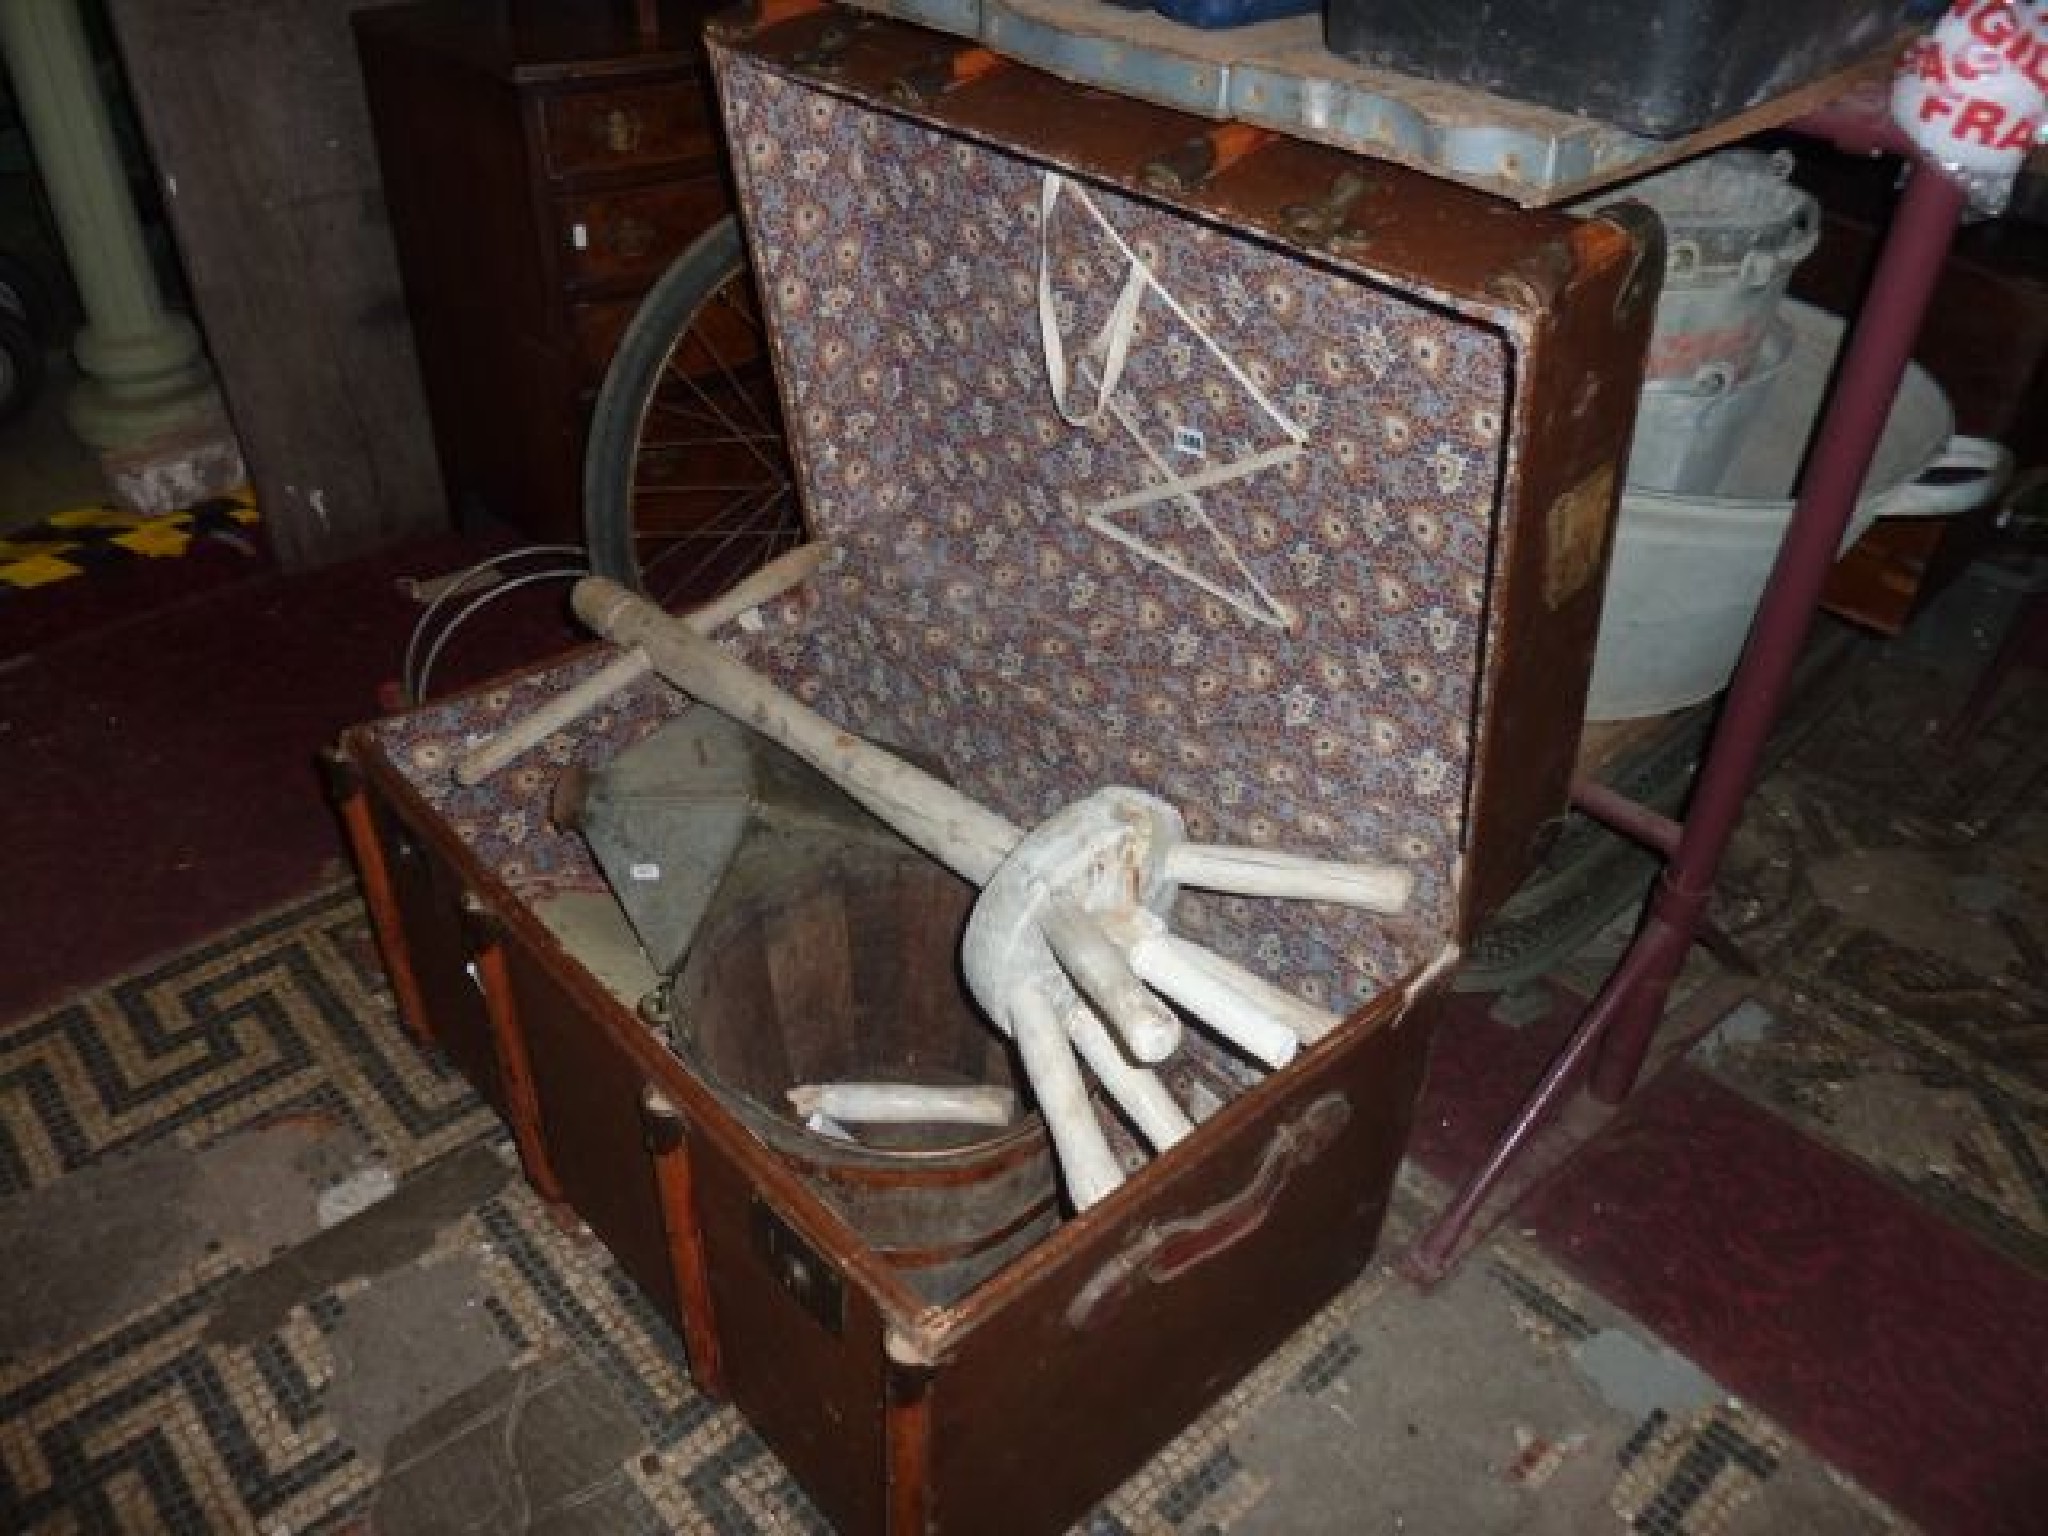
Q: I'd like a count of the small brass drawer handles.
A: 2